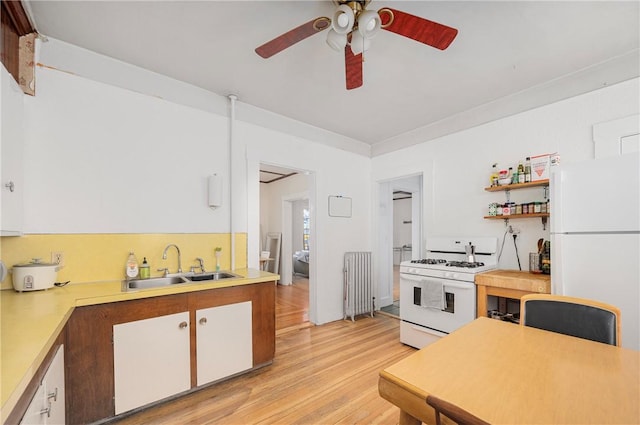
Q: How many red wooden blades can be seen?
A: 3